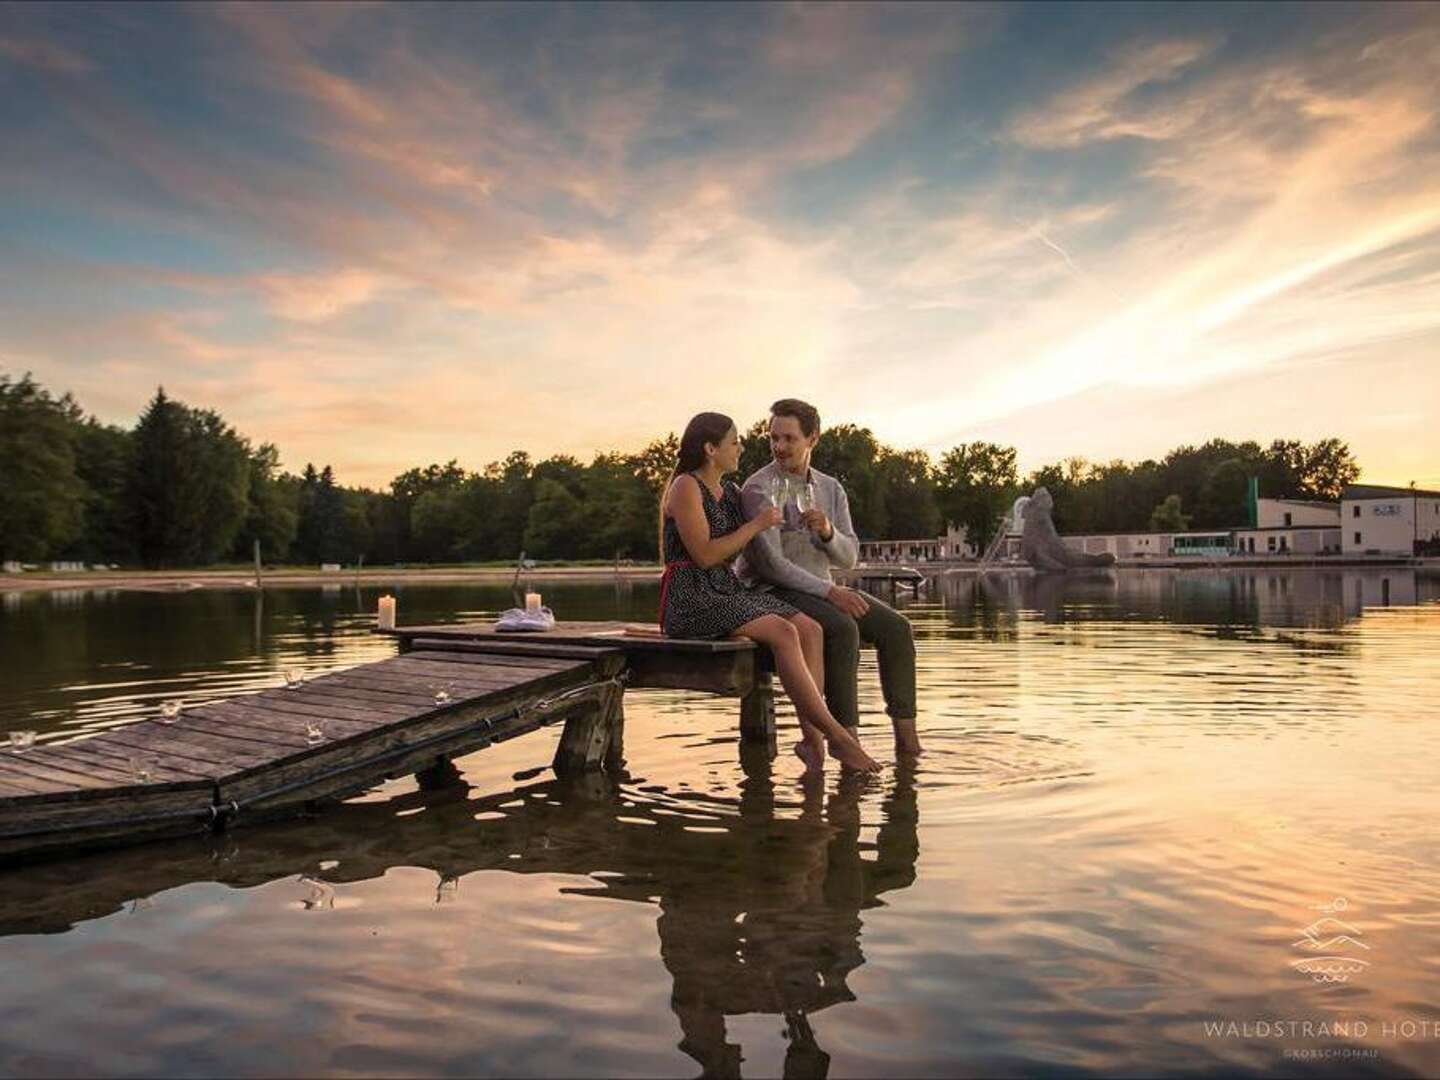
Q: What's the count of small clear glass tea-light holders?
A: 6